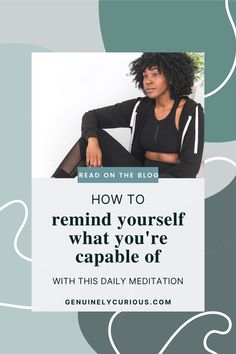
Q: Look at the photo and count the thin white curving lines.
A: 6